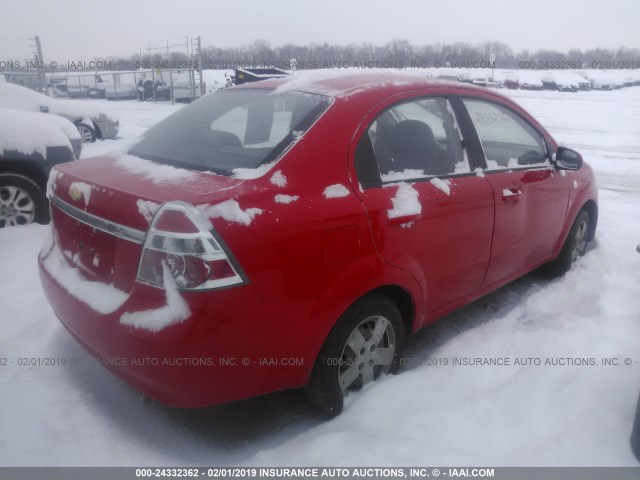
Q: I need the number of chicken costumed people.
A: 0